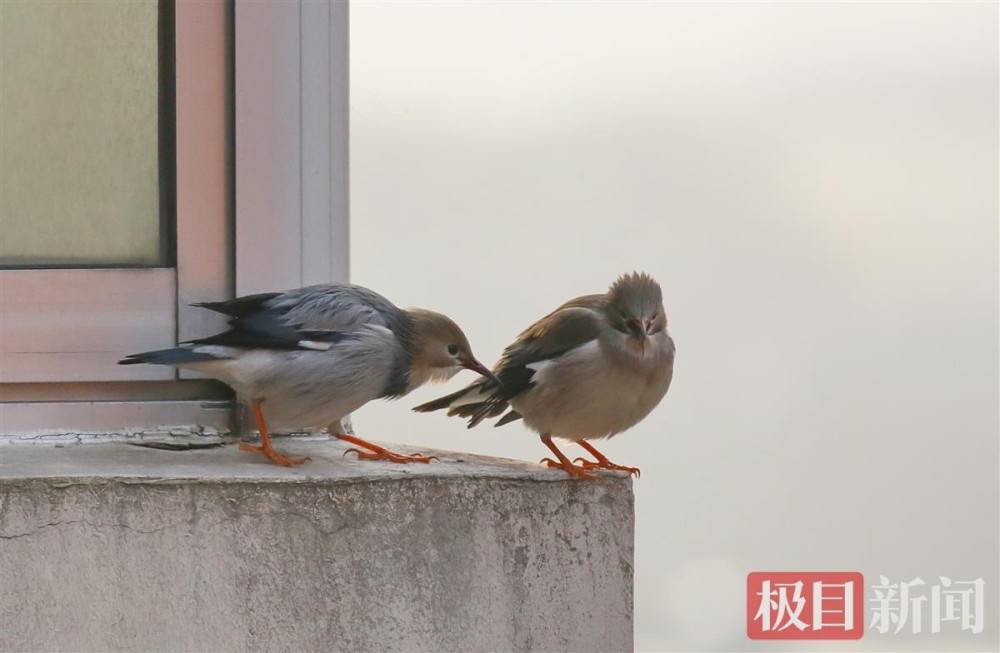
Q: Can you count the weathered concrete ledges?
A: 1